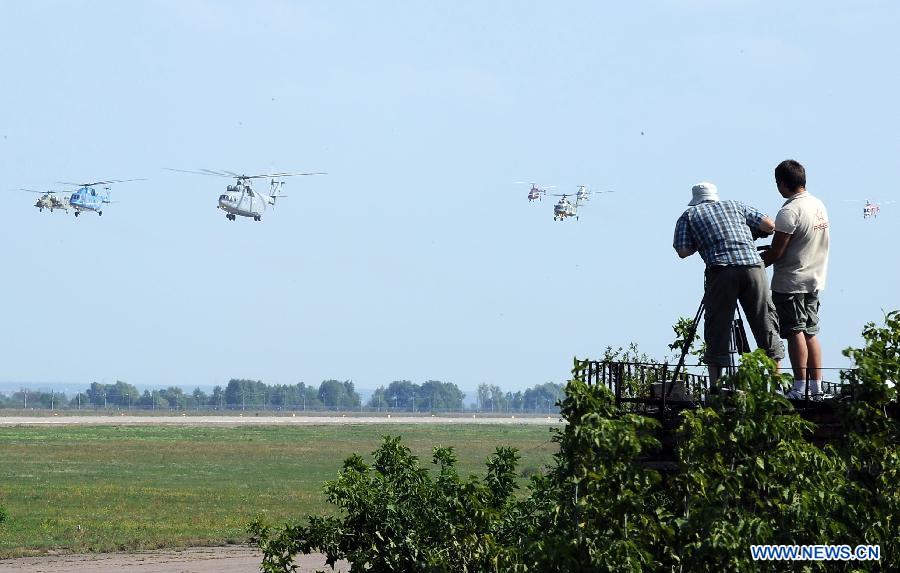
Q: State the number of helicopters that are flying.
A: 7